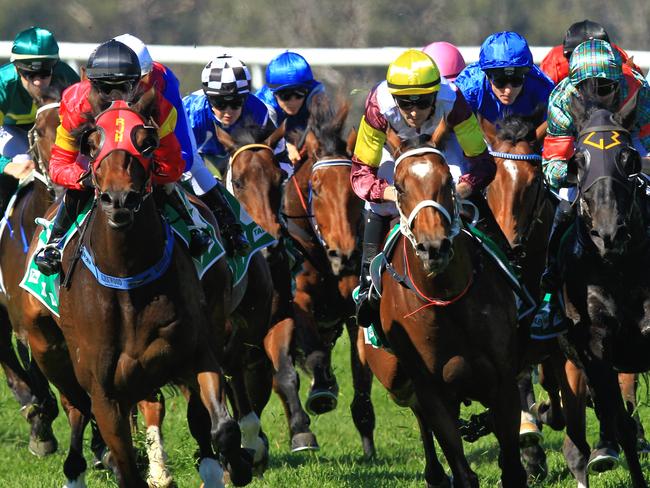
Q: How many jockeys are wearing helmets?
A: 10